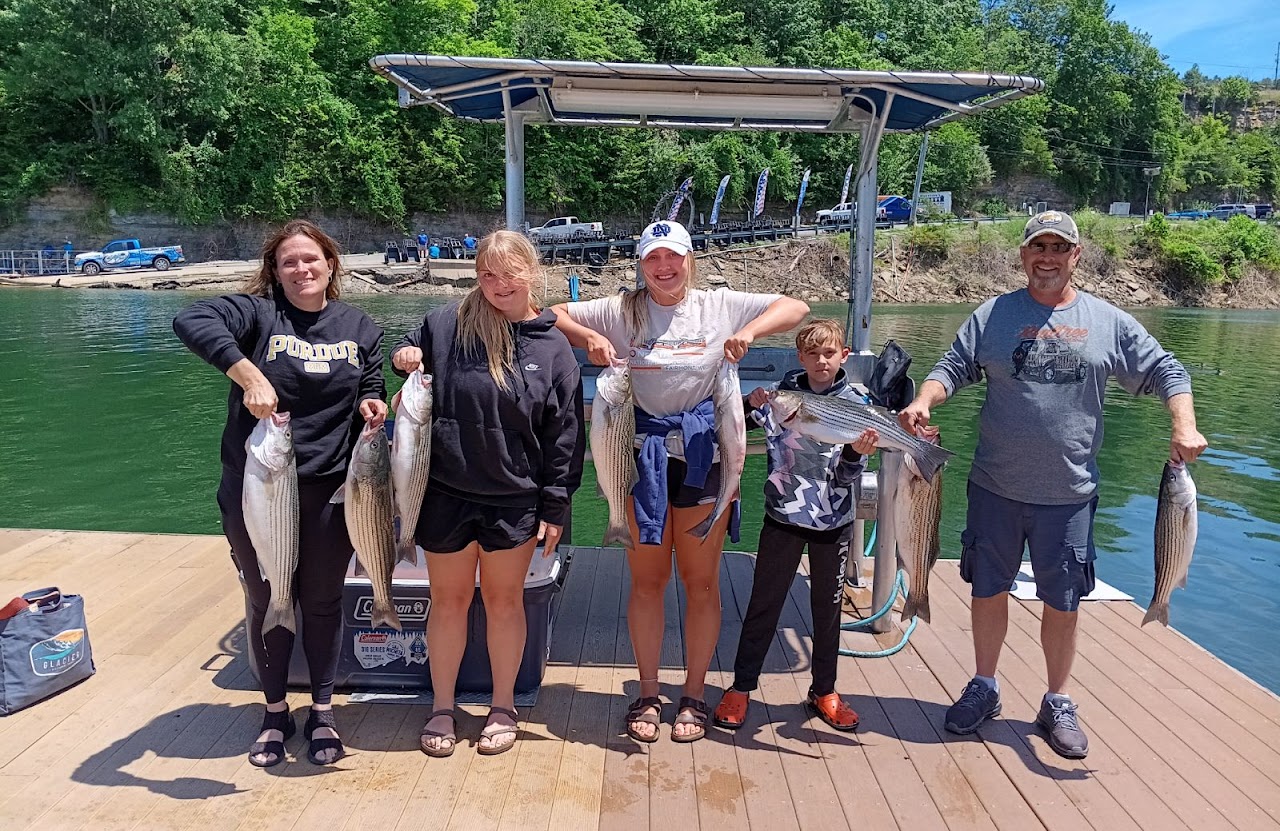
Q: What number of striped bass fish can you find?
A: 8